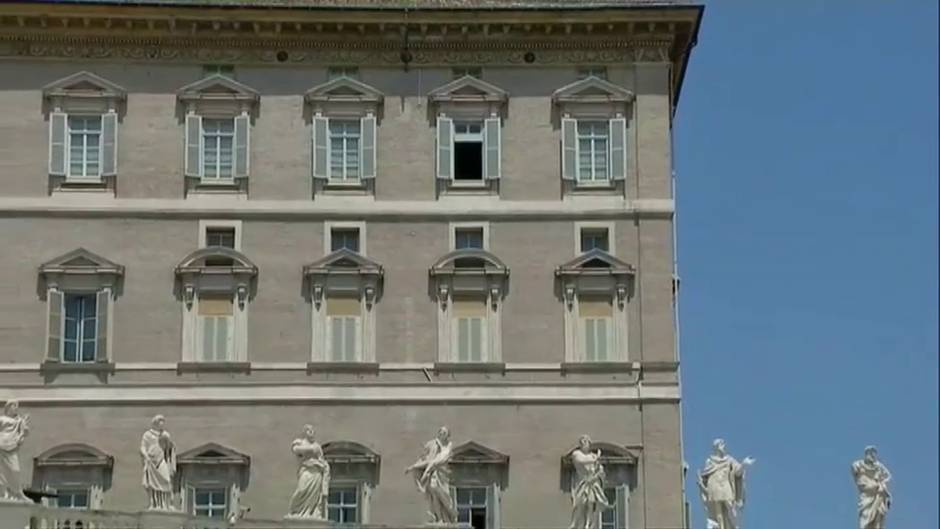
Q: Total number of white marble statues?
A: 7